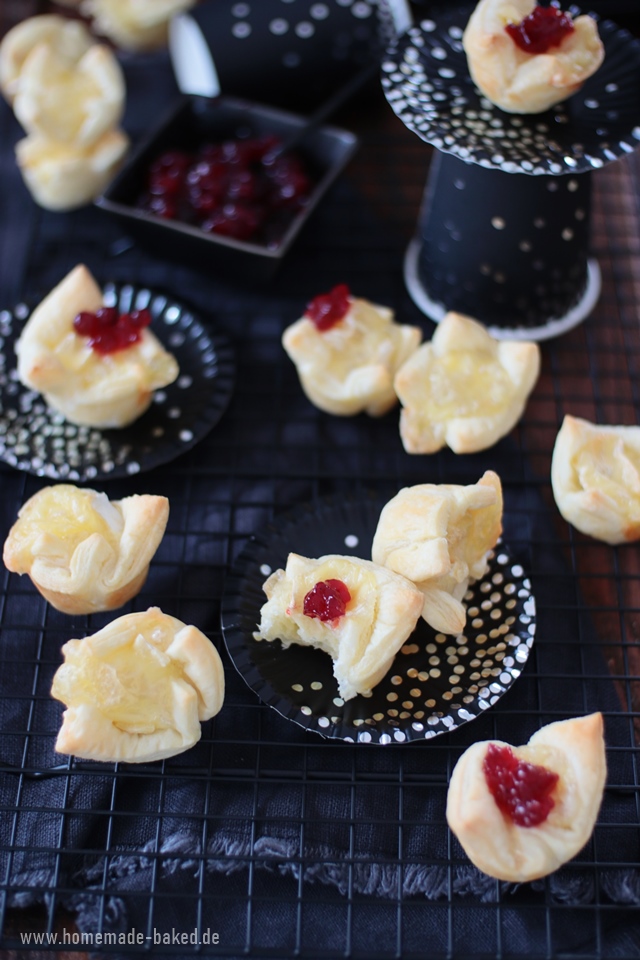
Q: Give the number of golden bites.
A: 14